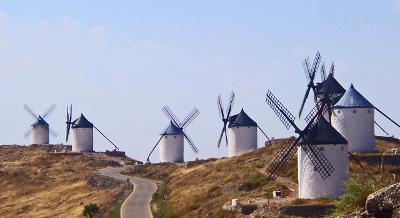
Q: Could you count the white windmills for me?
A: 7